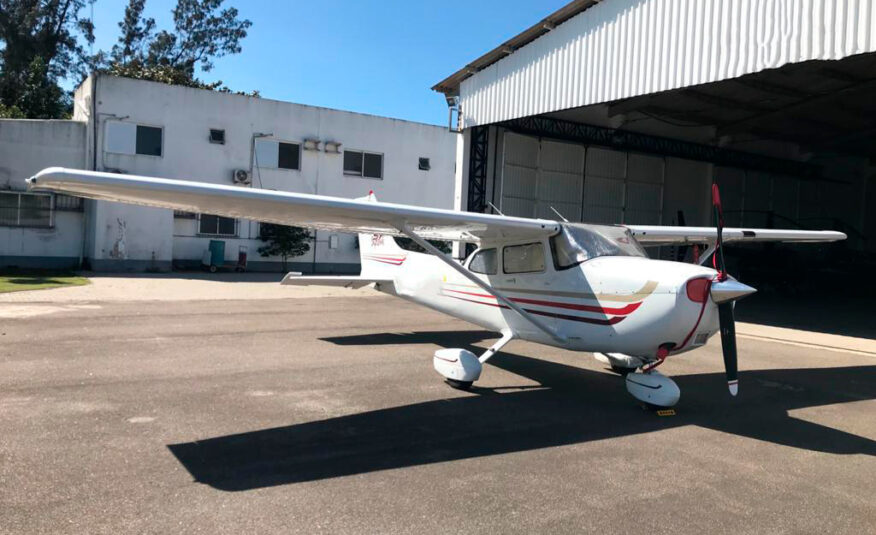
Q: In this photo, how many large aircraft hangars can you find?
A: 1